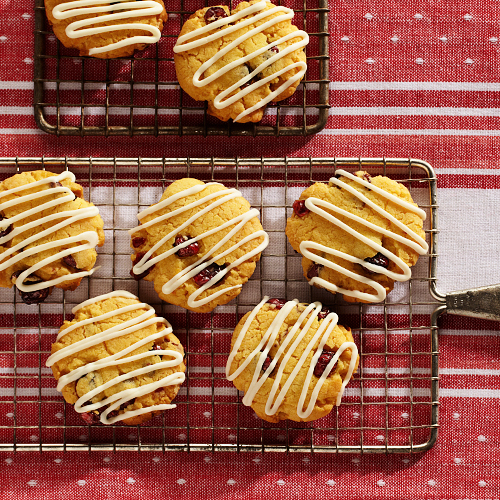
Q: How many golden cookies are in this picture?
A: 7